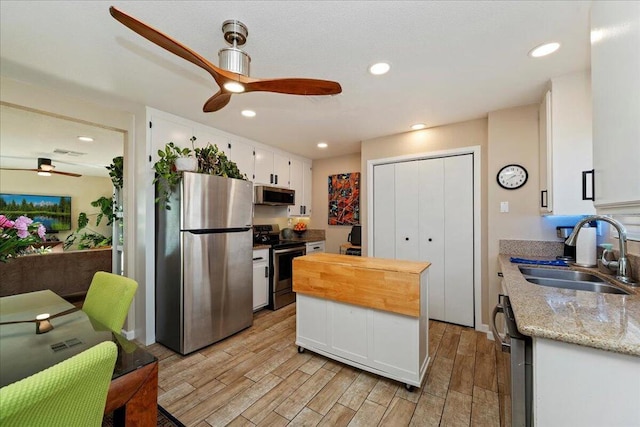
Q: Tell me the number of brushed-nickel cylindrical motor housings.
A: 1